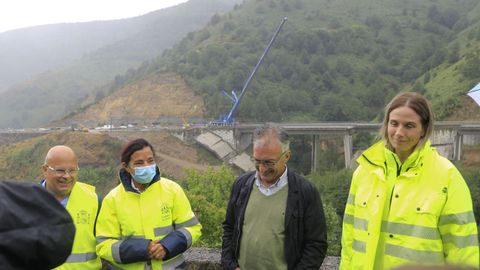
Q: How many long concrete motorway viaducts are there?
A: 1